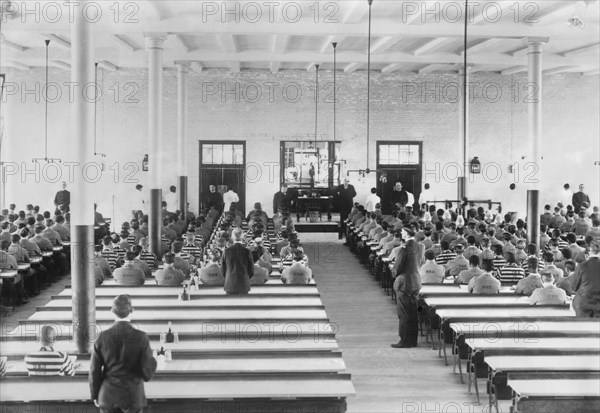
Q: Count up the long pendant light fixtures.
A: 6